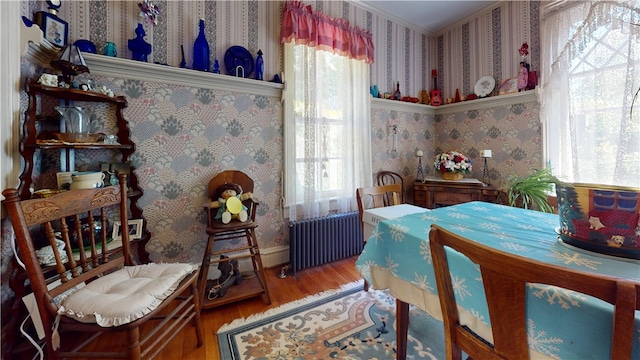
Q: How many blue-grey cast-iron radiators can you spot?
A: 1